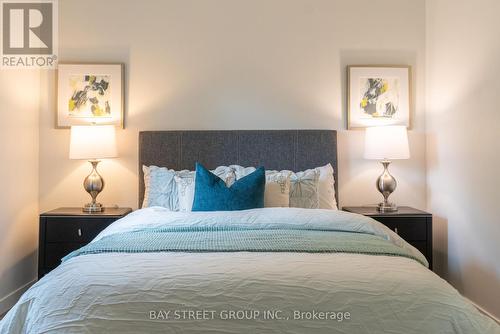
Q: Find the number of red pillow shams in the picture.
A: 0